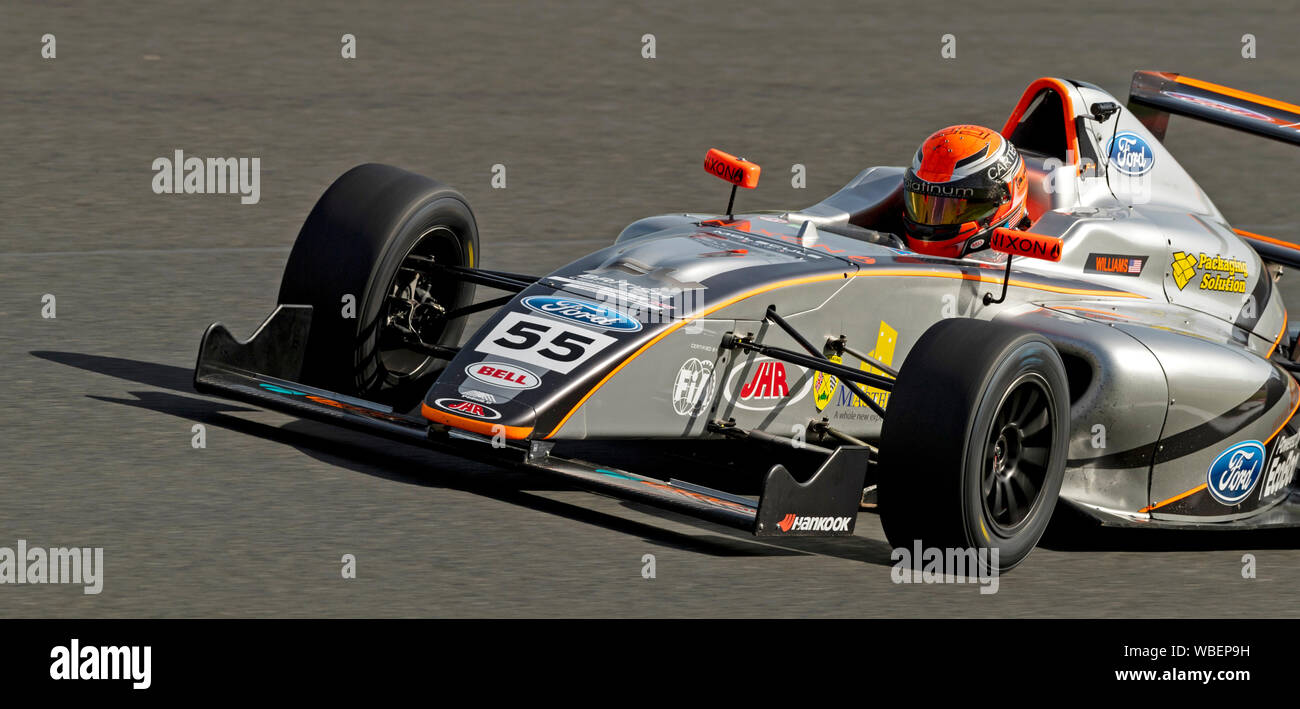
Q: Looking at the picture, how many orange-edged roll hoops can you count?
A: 1